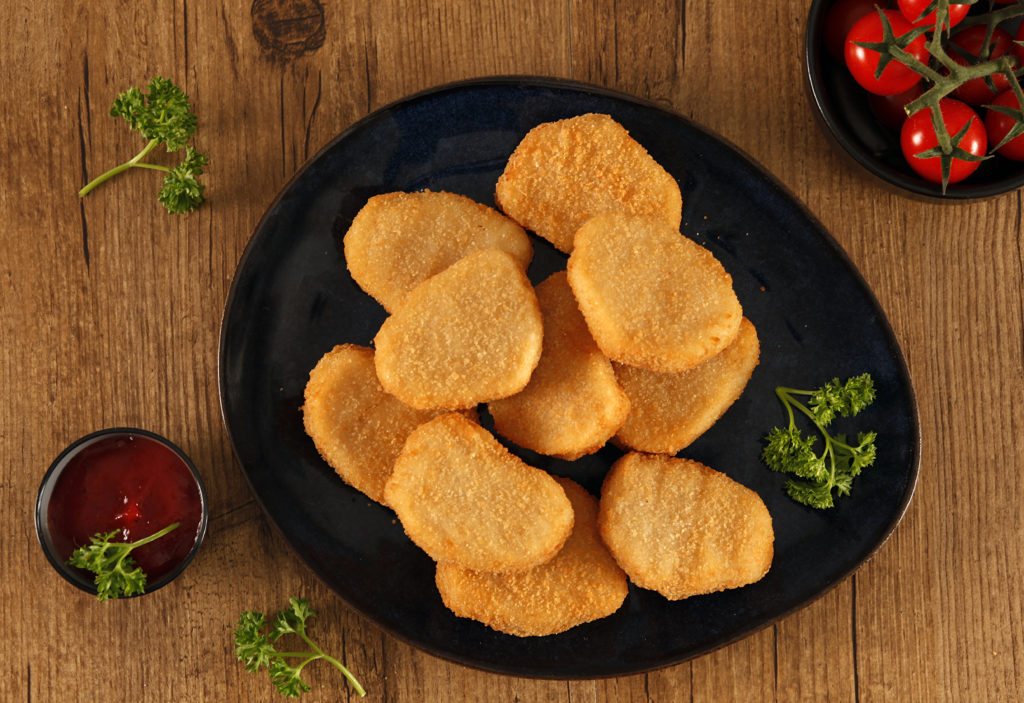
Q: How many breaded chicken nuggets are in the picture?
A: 10